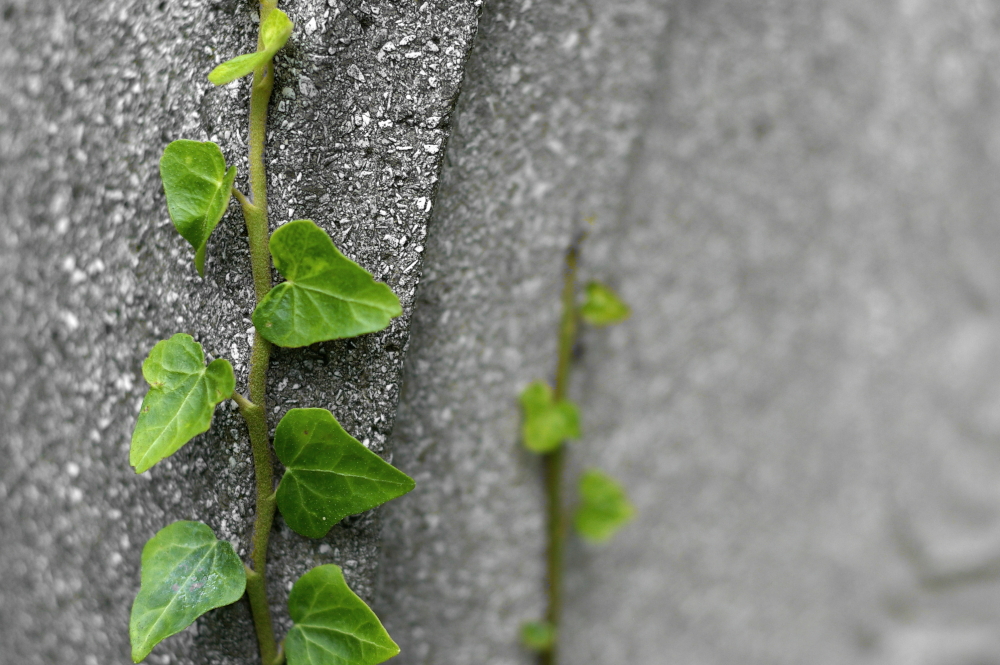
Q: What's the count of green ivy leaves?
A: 11